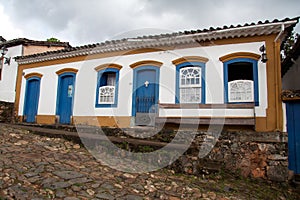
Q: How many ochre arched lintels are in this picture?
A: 6